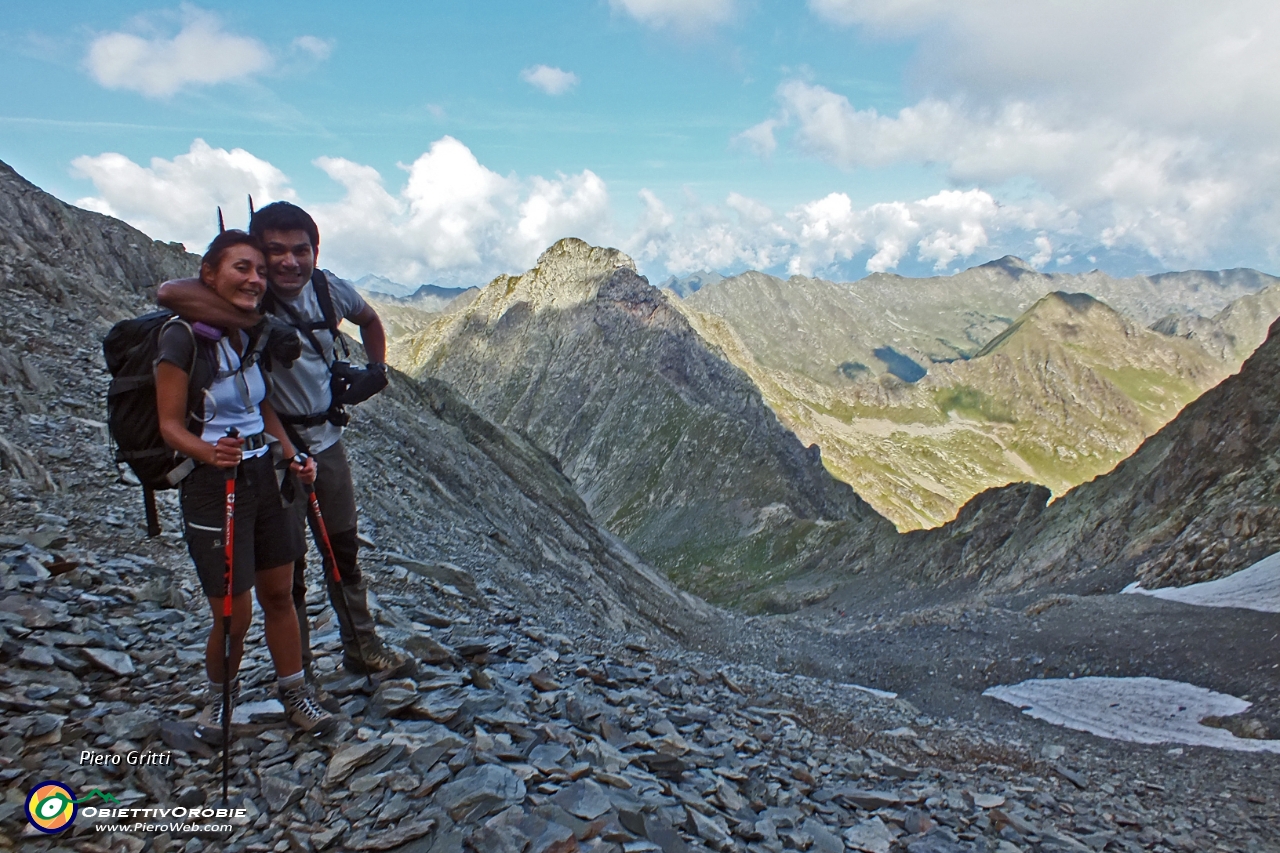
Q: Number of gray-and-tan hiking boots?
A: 2